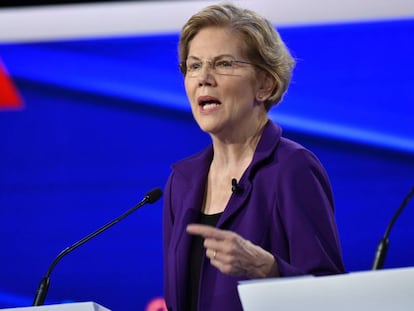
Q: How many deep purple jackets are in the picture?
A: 1